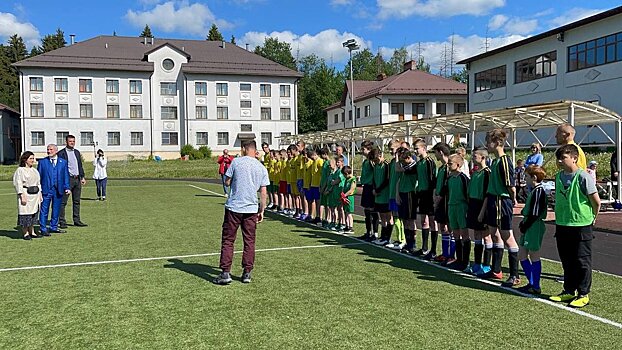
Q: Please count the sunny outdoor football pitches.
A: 1